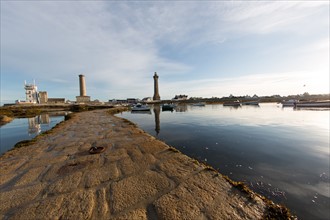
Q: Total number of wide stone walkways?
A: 1